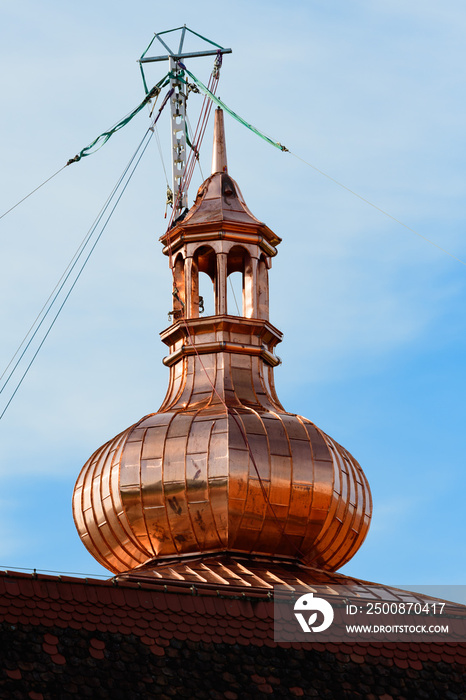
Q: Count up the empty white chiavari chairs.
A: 0